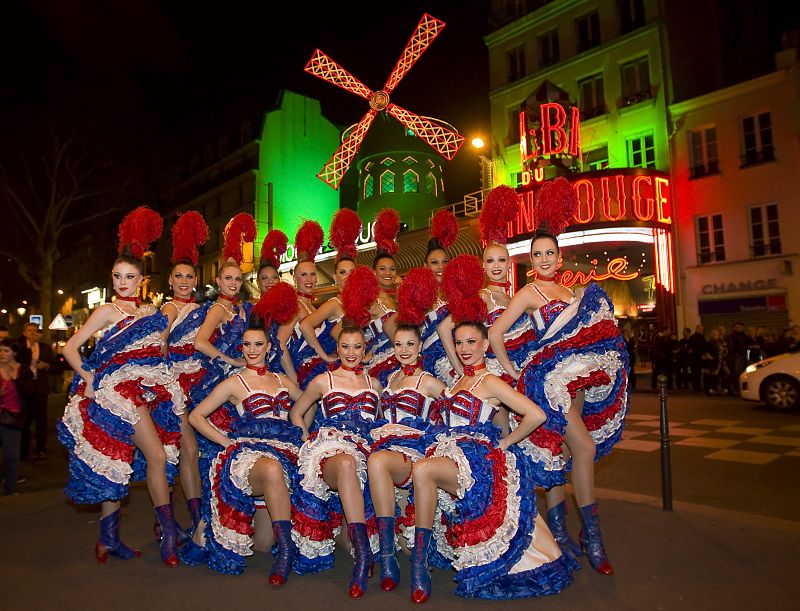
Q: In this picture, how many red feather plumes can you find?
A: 14